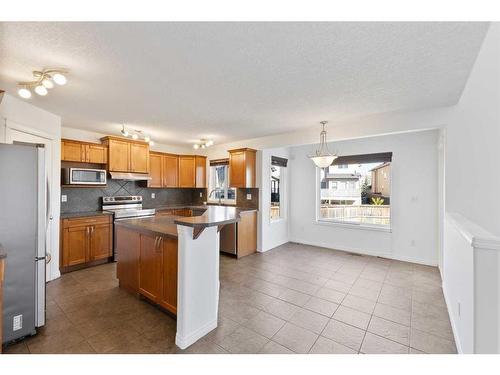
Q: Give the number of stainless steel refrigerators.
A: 1